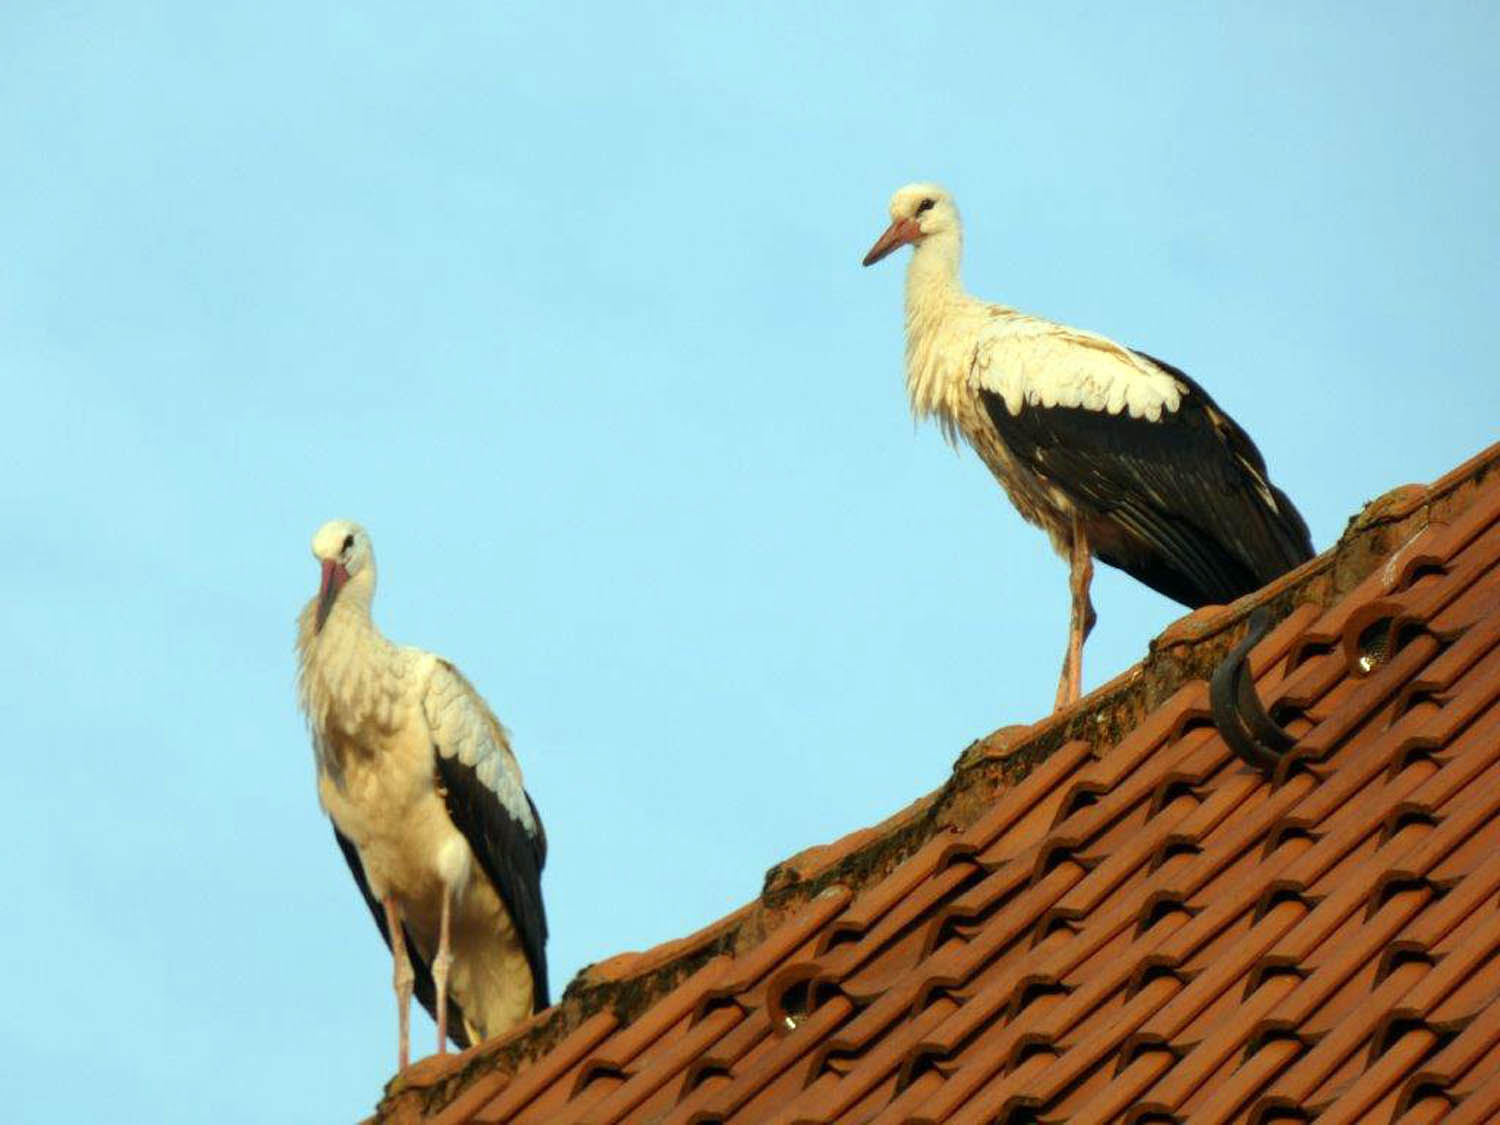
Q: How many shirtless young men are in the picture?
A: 0